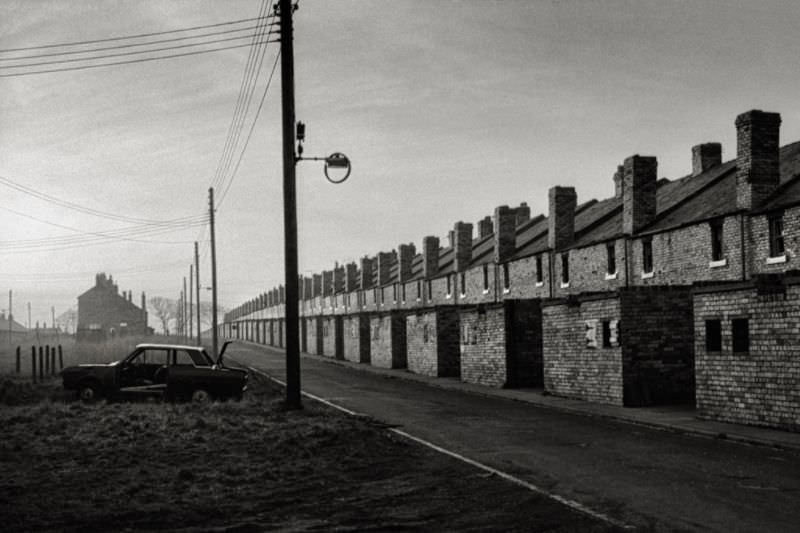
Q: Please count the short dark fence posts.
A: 6